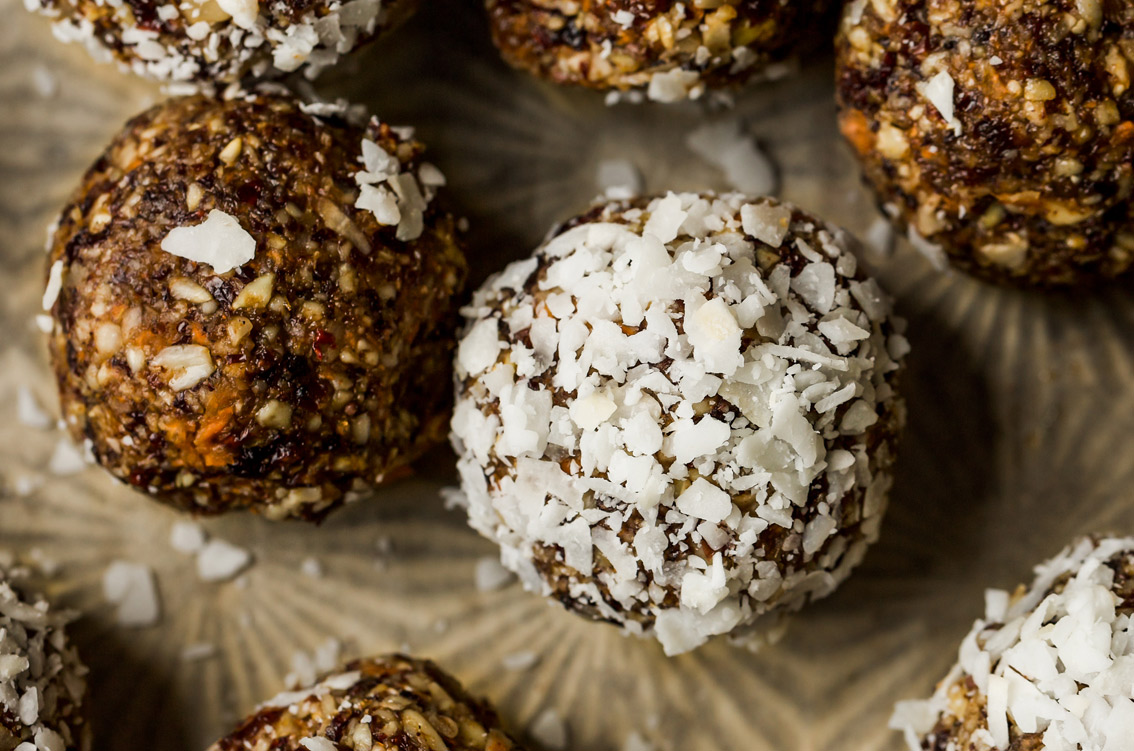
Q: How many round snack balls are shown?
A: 8